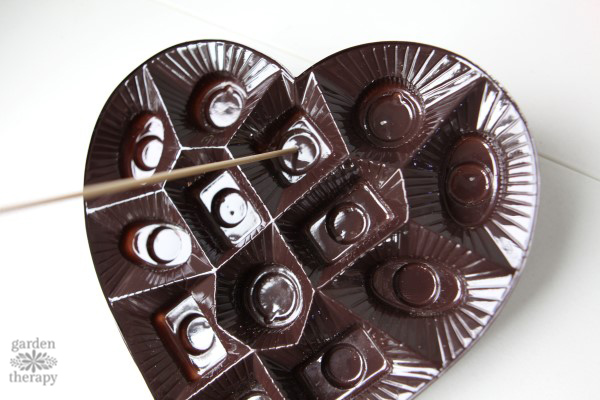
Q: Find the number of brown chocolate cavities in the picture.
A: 13